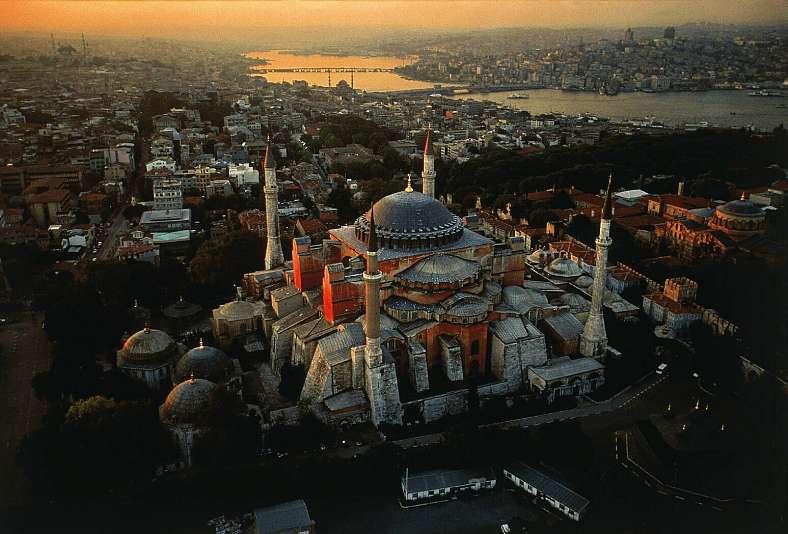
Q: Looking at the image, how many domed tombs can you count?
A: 3